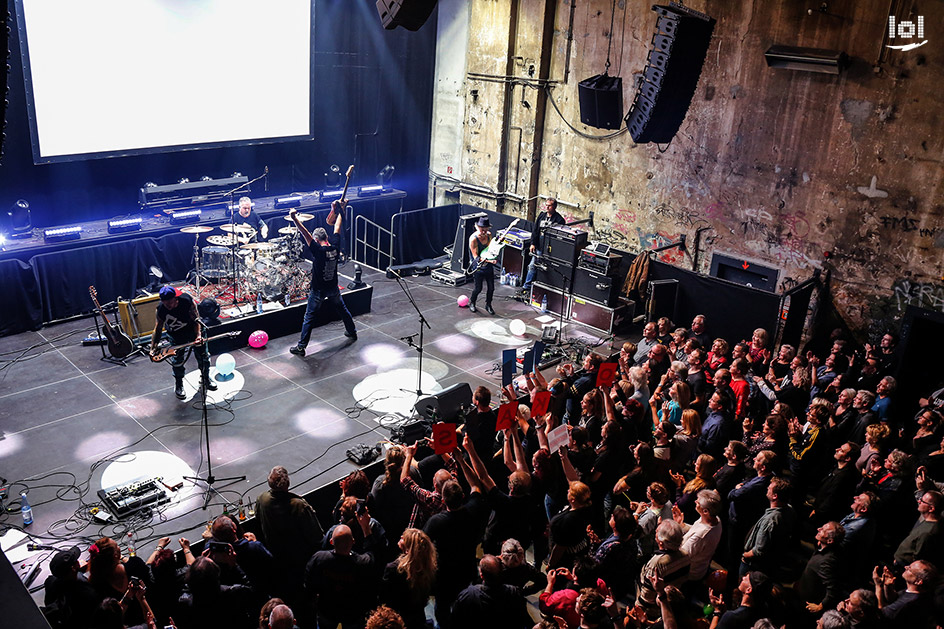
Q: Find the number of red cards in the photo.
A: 4